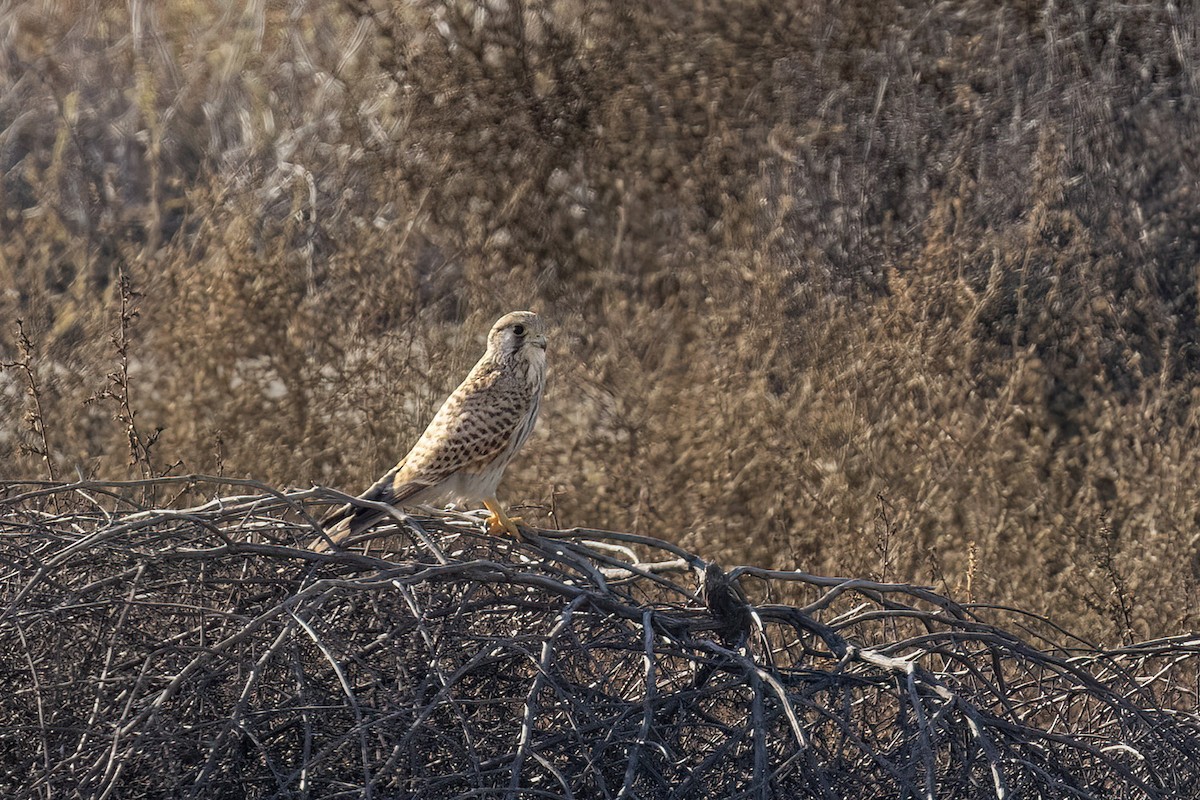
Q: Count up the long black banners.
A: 0